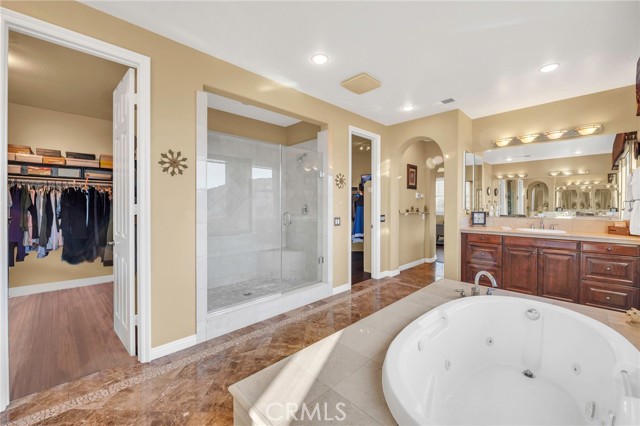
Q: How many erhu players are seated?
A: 0